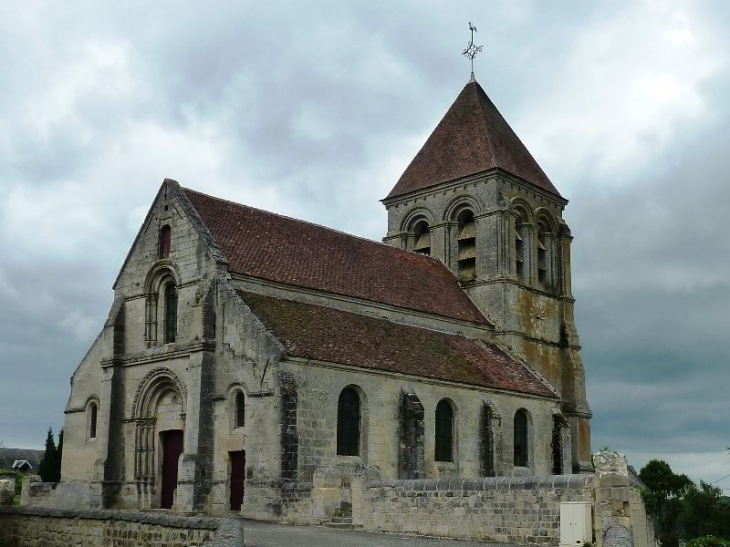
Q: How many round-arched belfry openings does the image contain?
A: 4